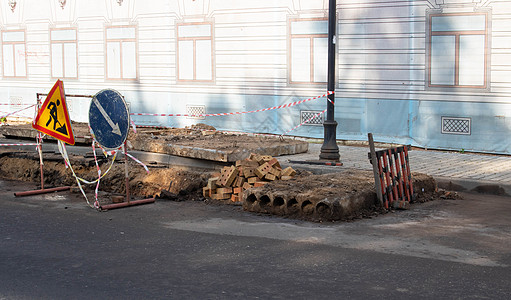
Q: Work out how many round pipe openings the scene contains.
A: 6